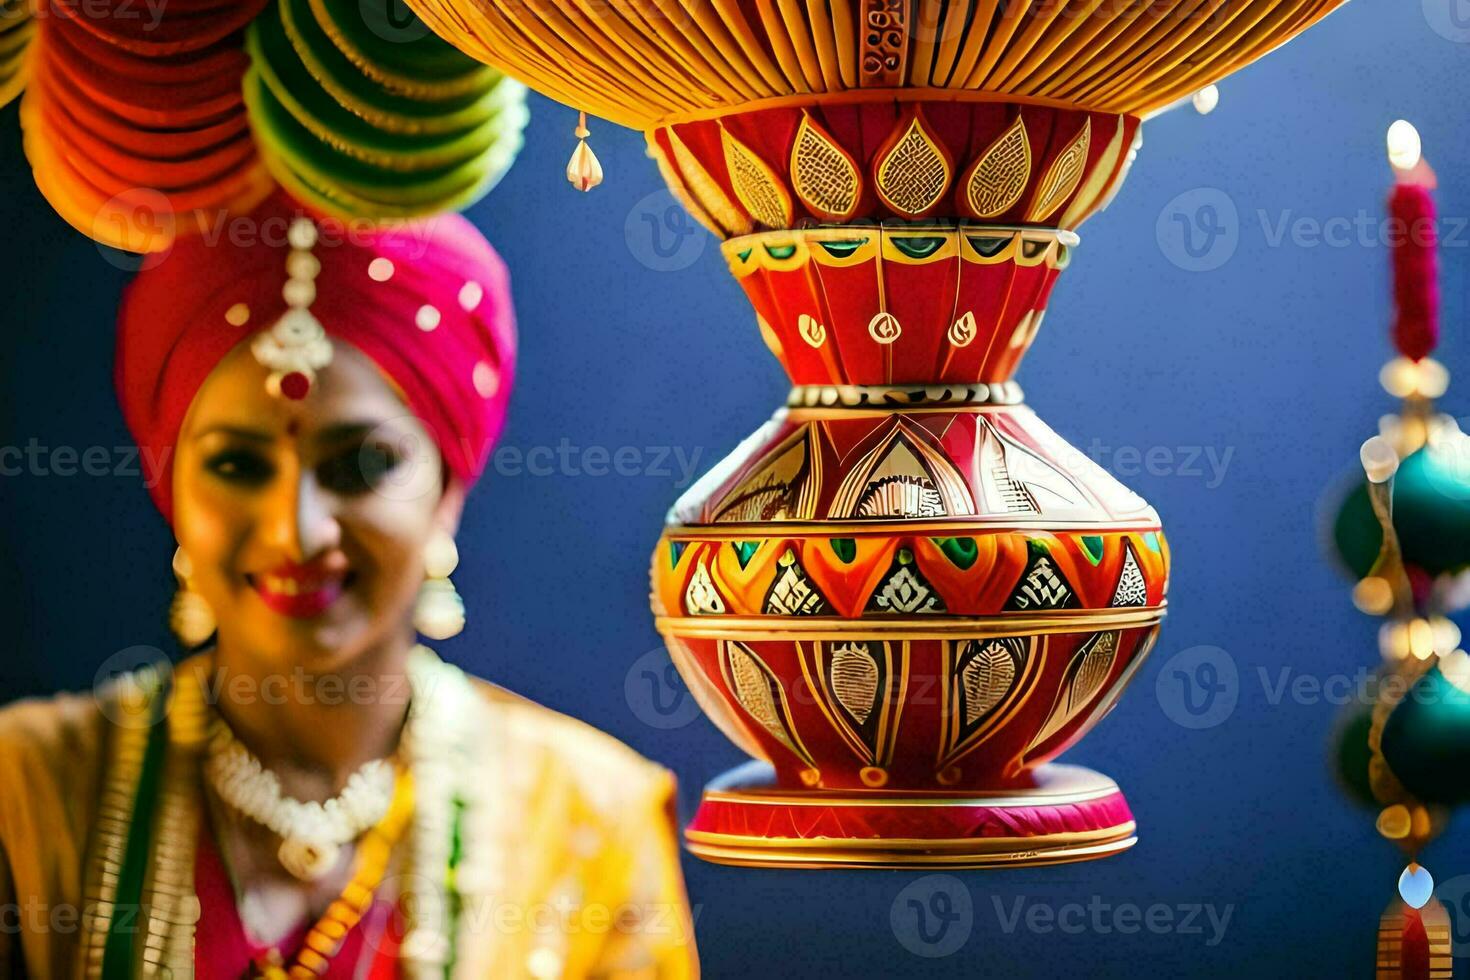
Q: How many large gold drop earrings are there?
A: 2